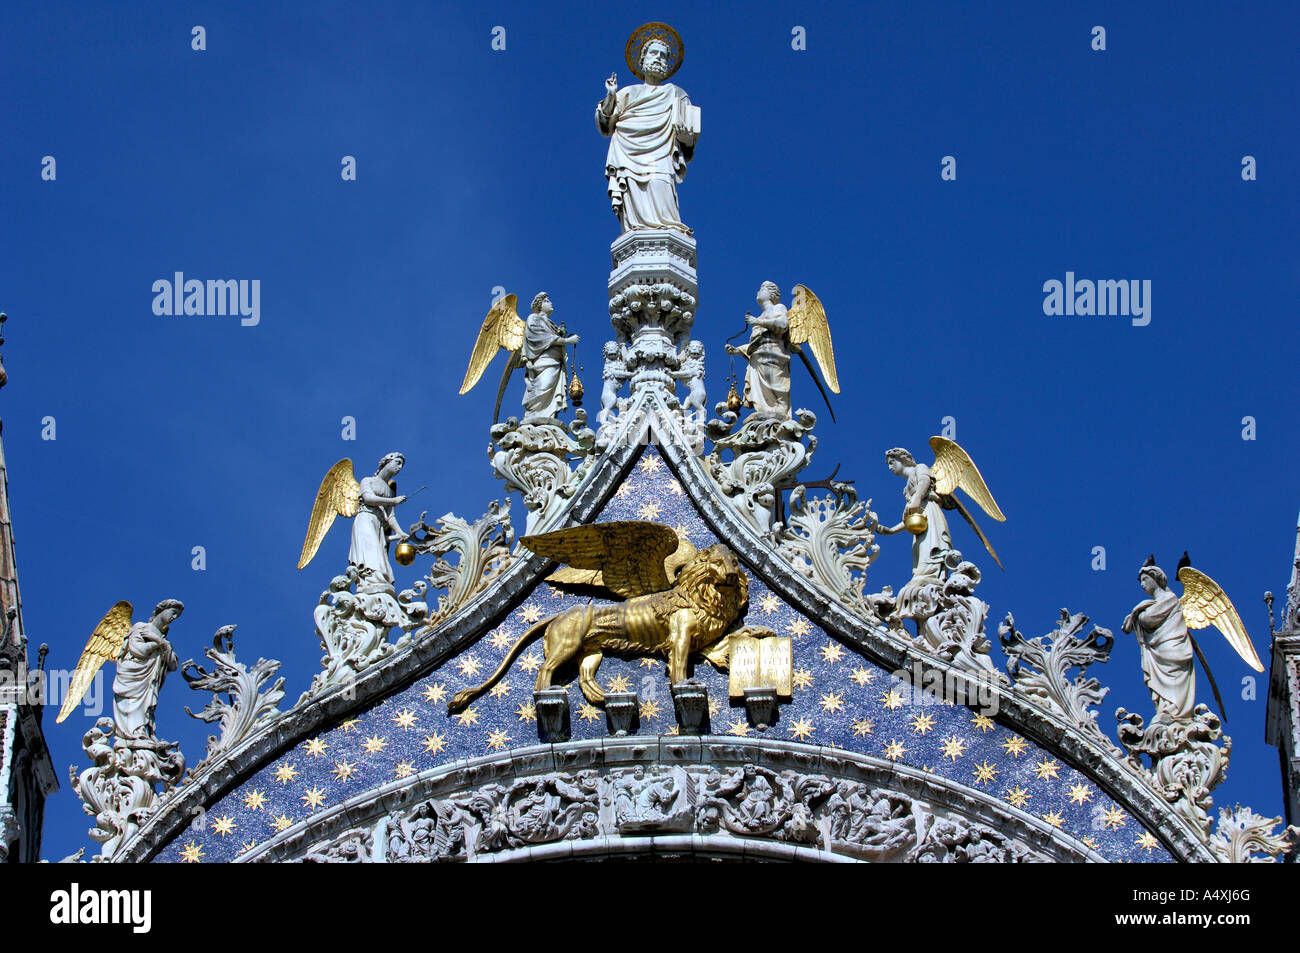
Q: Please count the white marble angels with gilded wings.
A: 6